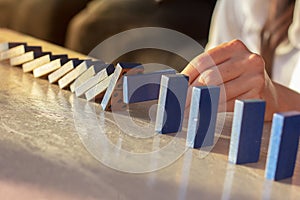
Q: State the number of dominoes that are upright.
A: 4